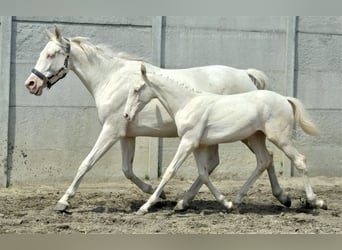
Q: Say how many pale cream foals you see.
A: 1